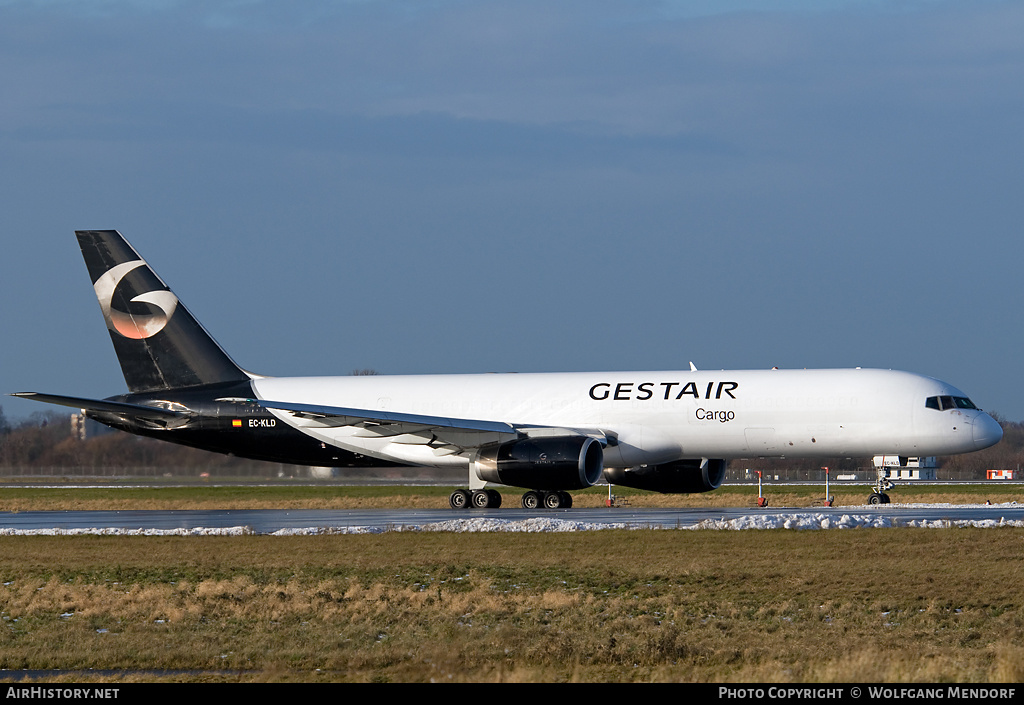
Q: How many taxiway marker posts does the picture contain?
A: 3